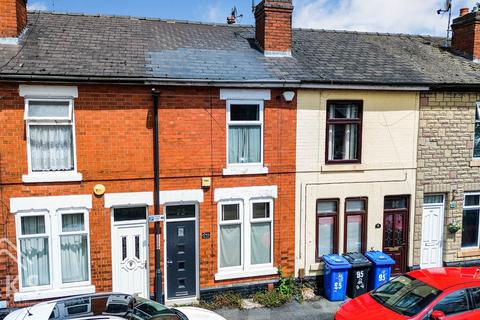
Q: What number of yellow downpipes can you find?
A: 0